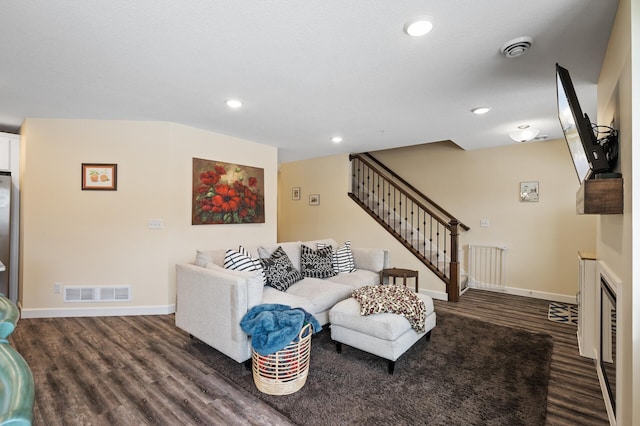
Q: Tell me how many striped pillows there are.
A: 2